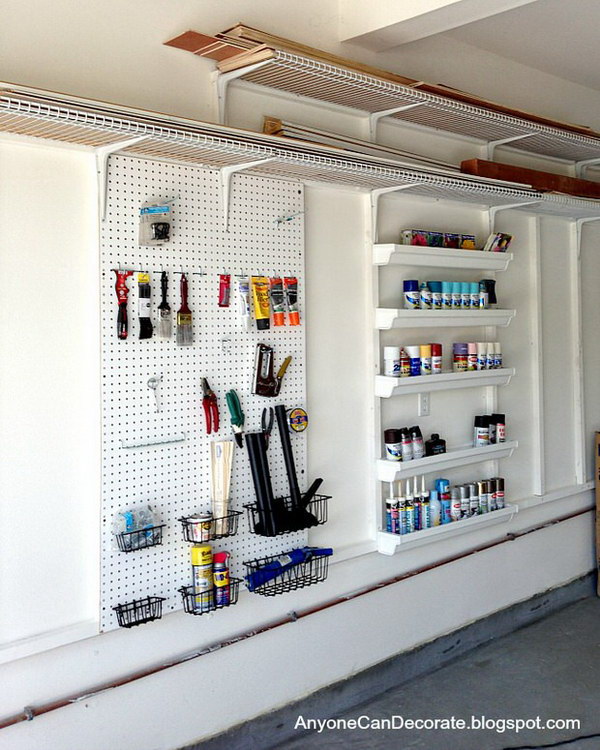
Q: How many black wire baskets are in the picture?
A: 6